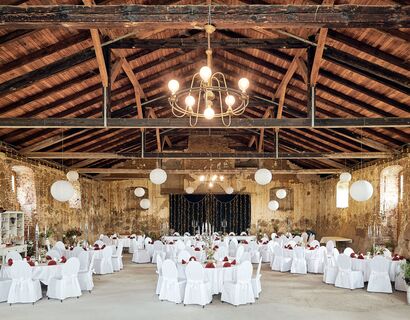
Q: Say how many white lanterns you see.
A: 12